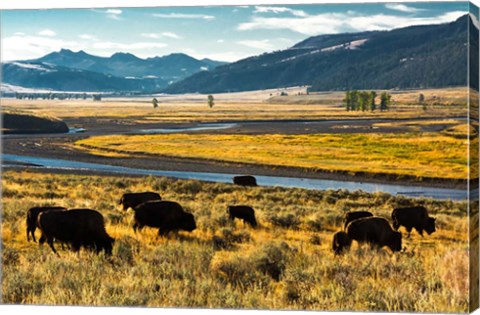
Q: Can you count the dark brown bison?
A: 10